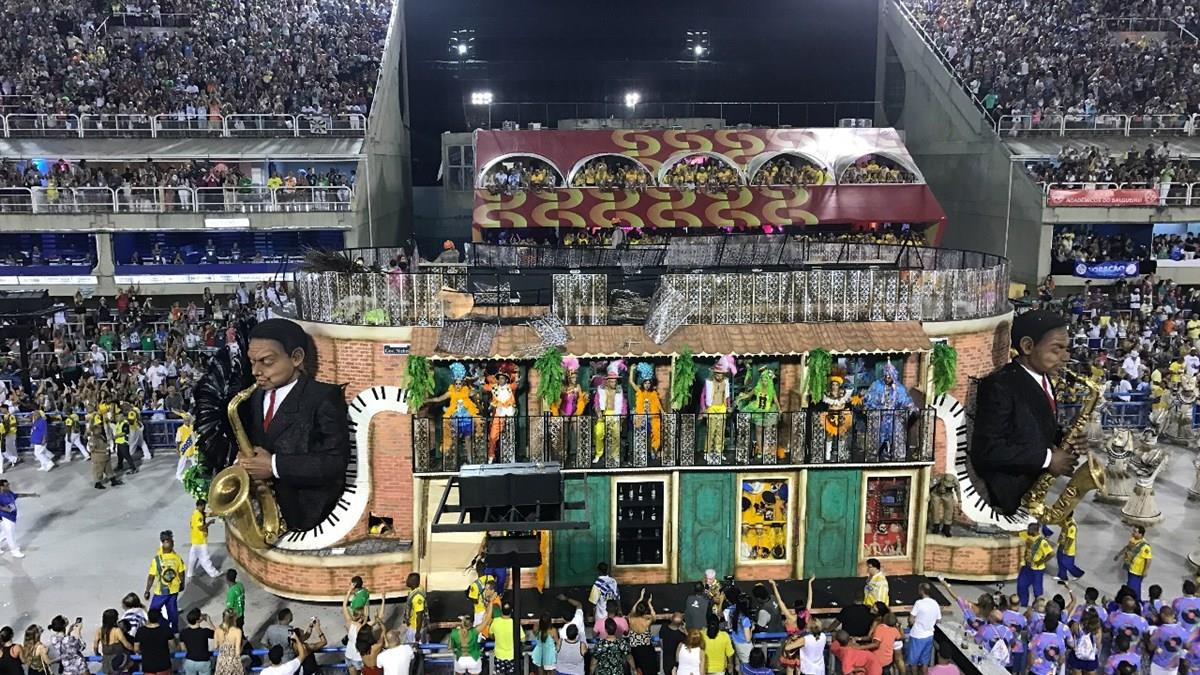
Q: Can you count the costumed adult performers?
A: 9